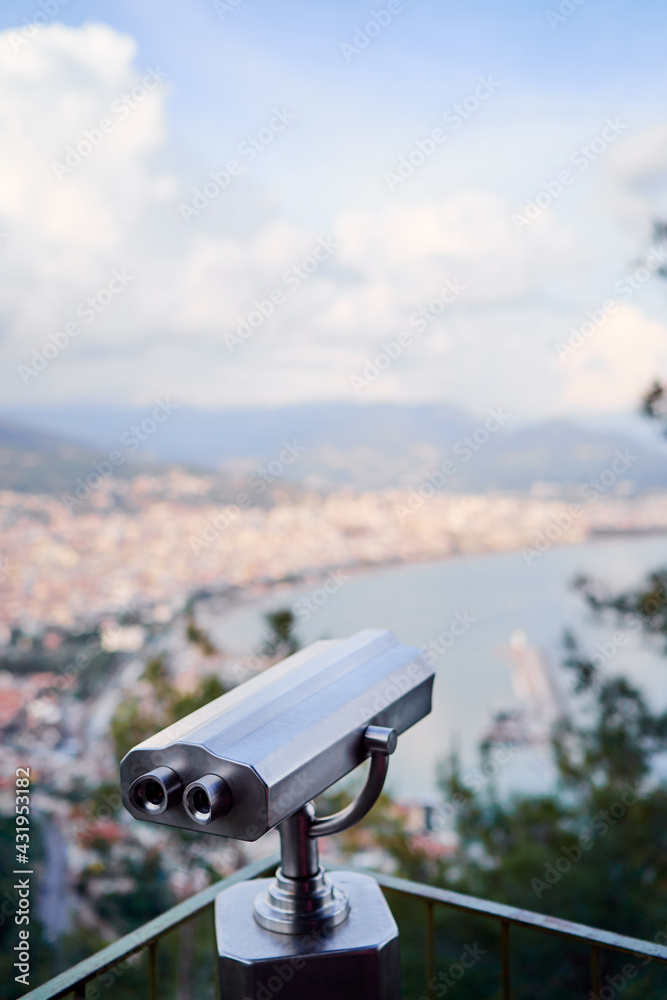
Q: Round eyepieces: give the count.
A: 2